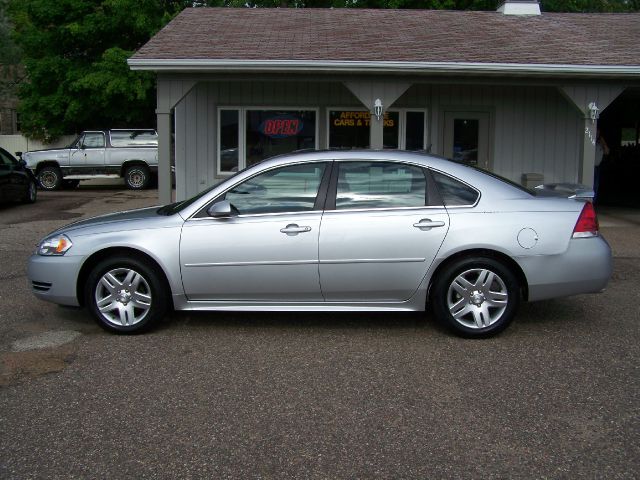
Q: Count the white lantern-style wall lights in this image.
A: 2